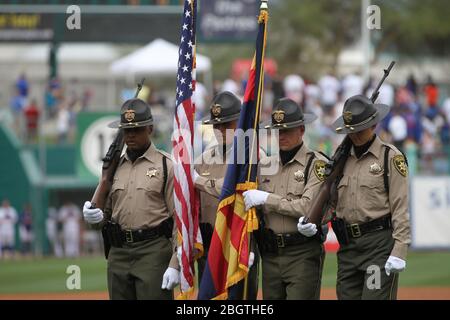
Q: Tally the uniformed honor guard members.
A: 4